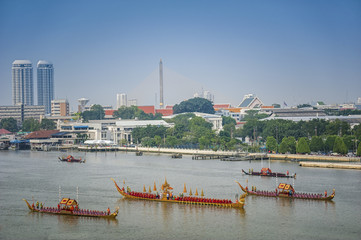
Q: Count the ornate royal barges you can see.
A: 5